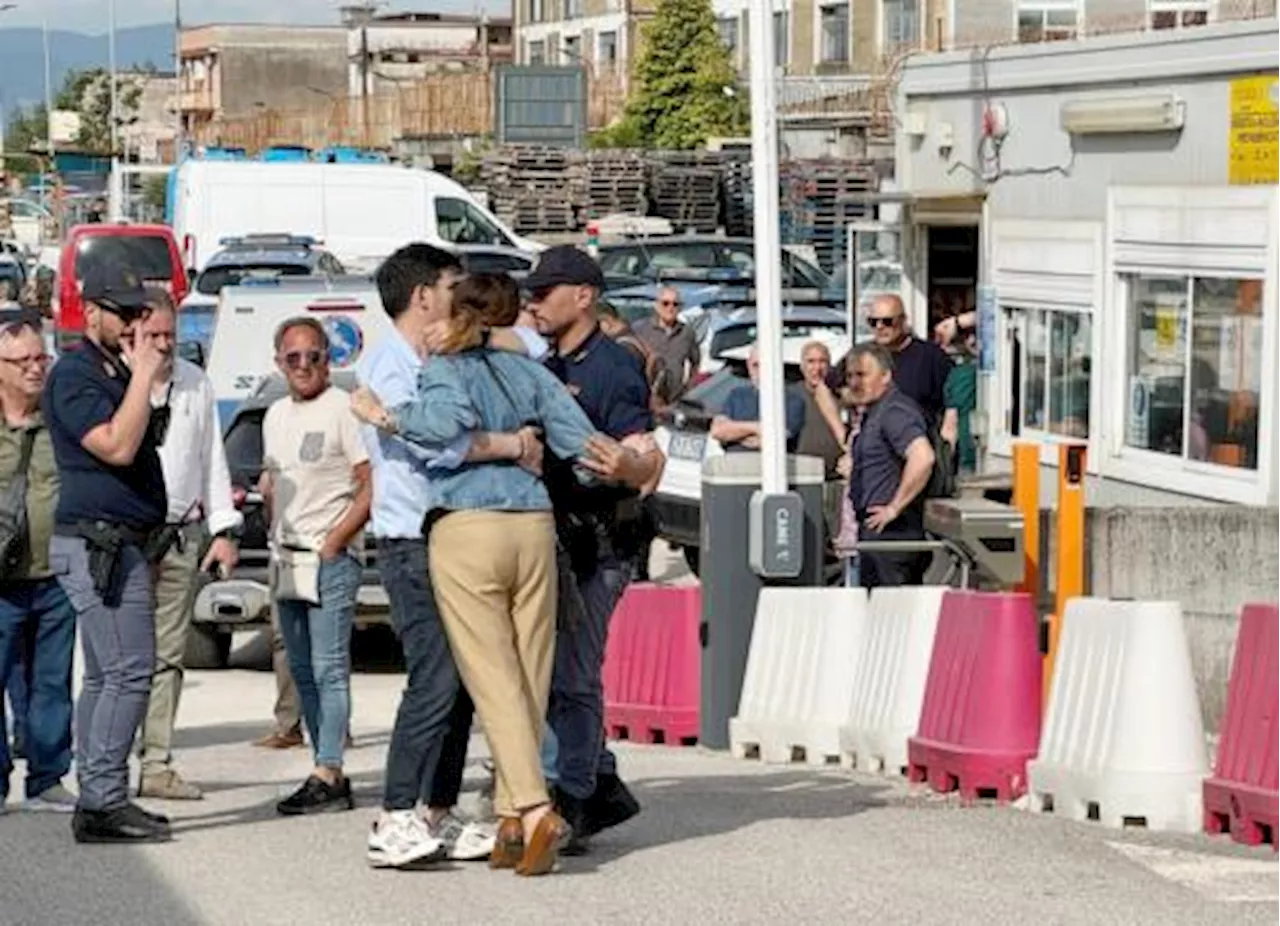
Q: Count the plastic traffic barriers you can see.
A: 6